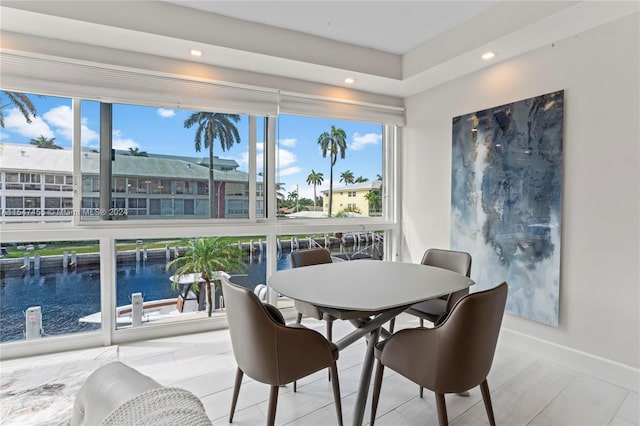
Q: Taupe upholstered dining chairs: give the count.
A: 4